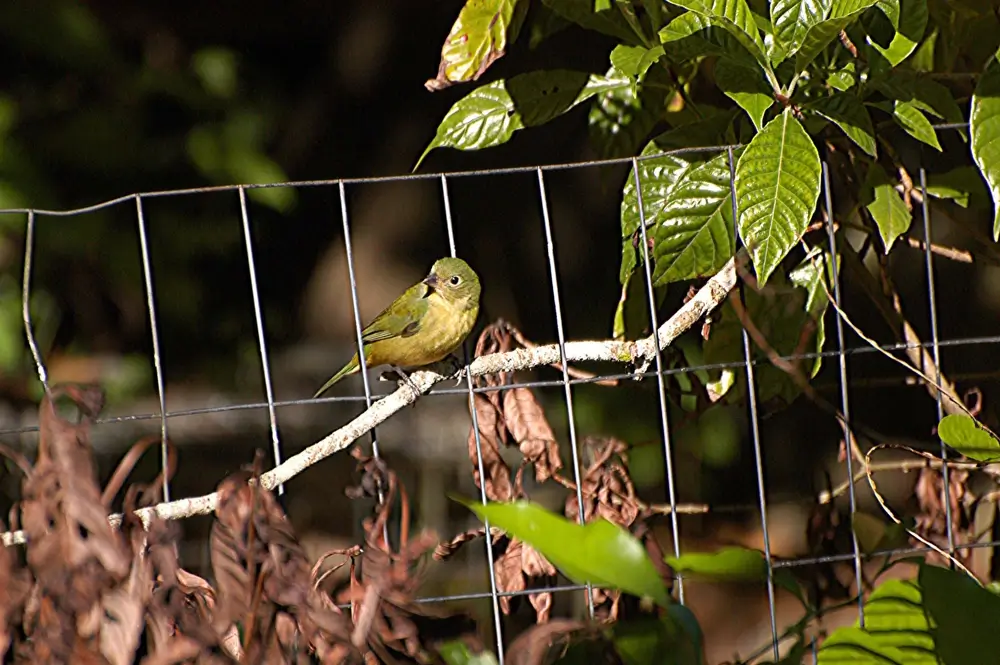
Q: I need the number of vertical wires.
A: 10